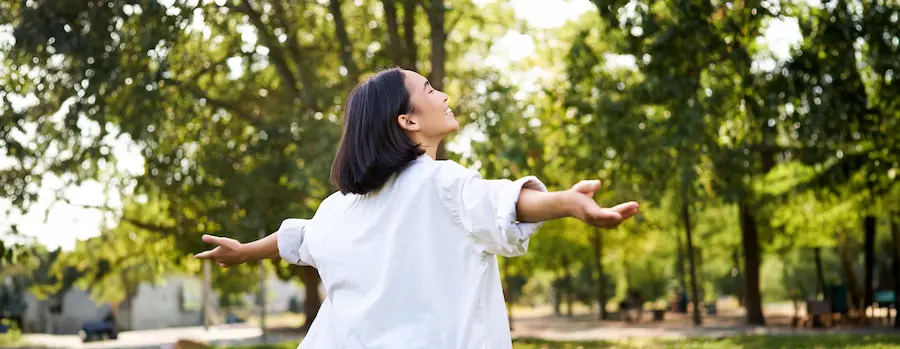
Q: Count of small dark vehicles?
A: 1